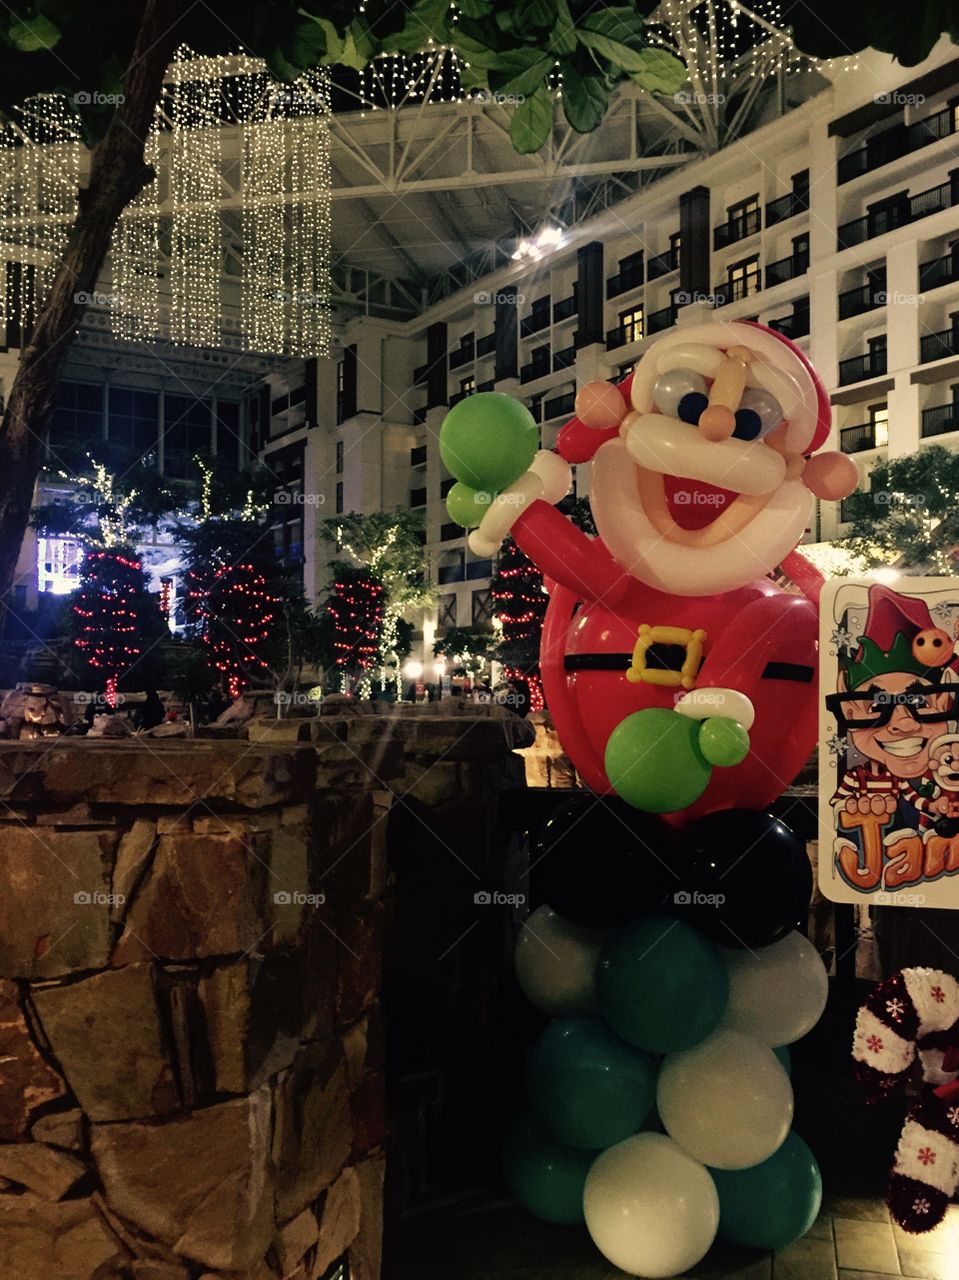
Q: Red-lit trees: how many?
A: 4